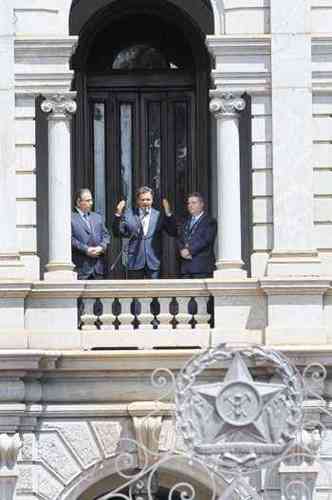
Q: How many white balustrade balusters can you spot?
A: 7